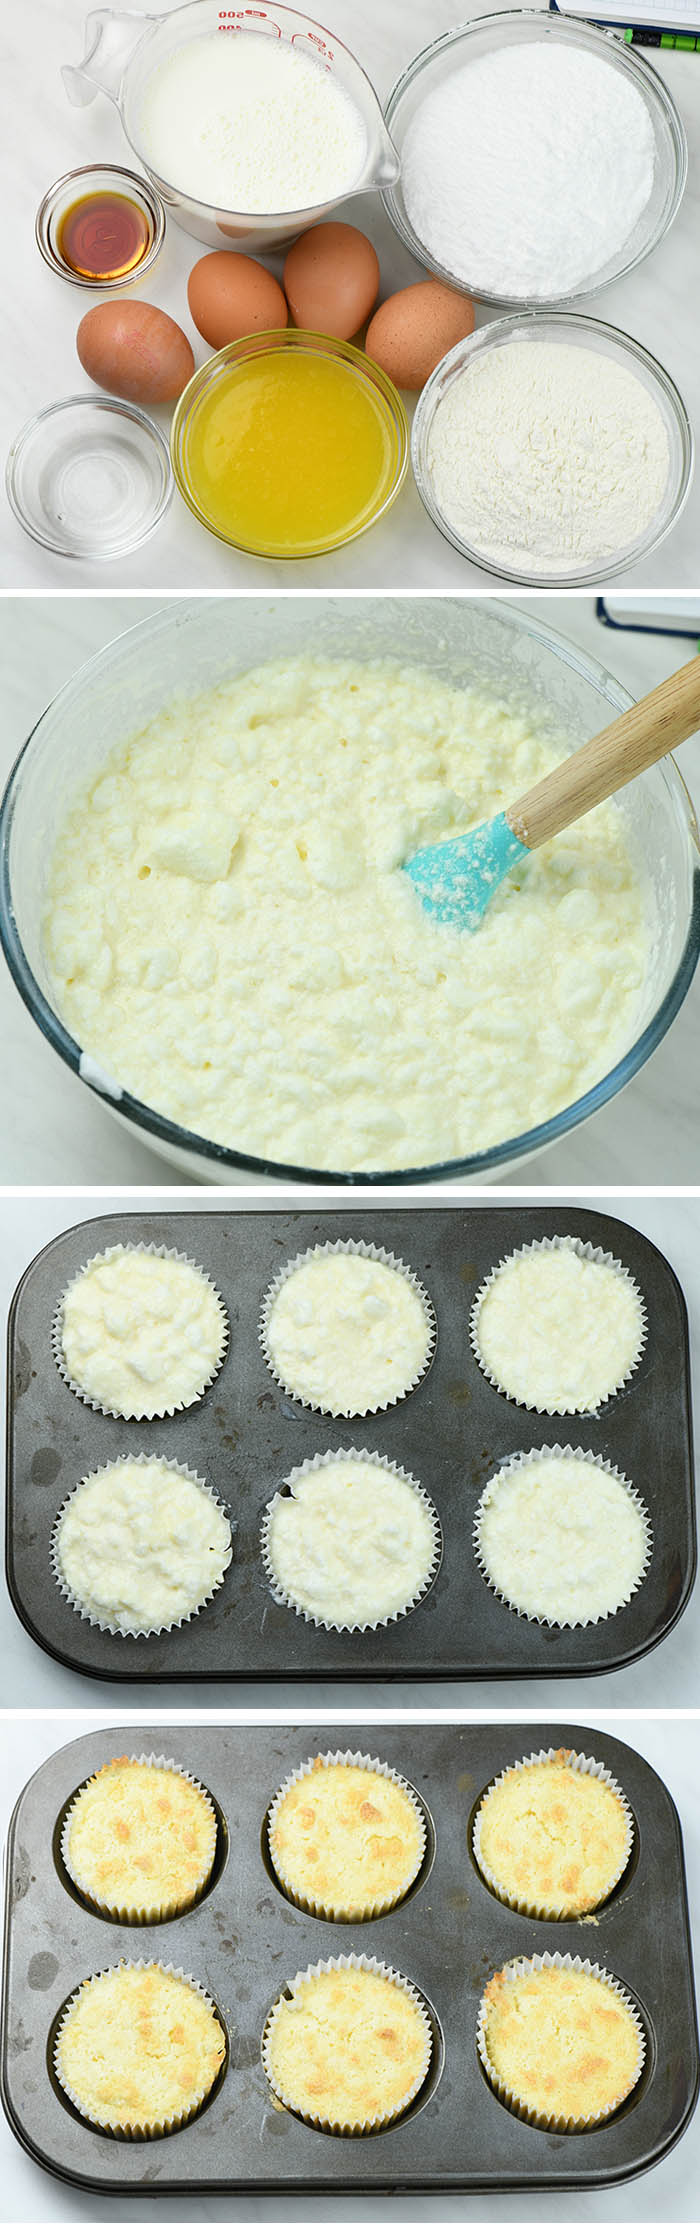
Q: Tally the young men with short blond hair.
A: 0